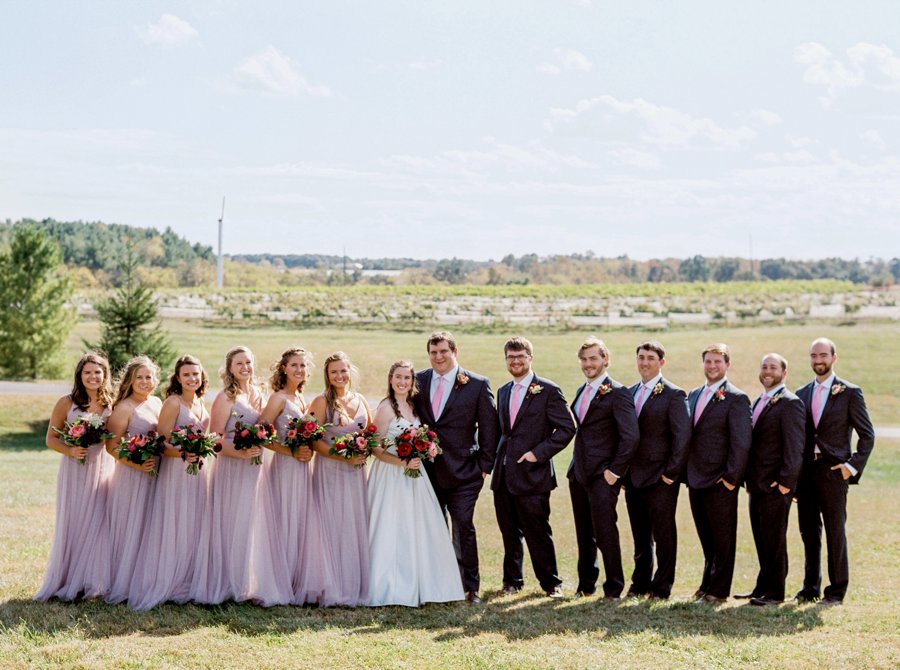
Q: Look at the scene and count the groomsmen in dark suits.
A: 6